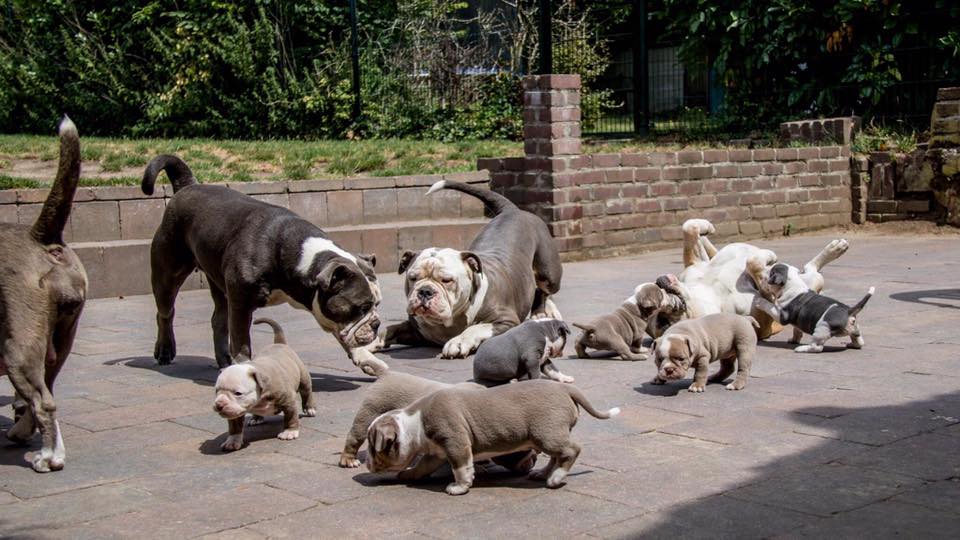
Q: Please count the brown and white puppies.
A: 5